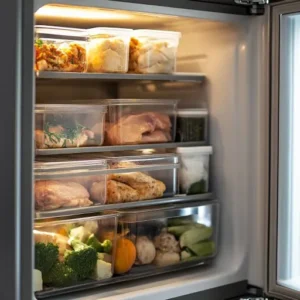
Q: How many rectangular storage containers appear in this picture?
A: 11